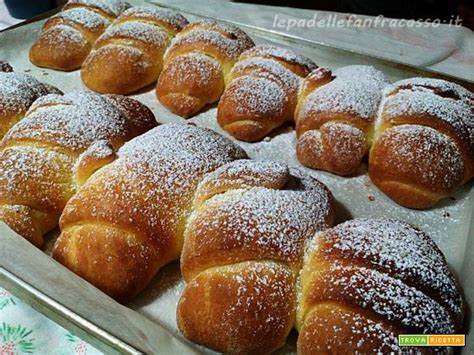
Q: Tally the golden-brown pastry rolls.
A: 11